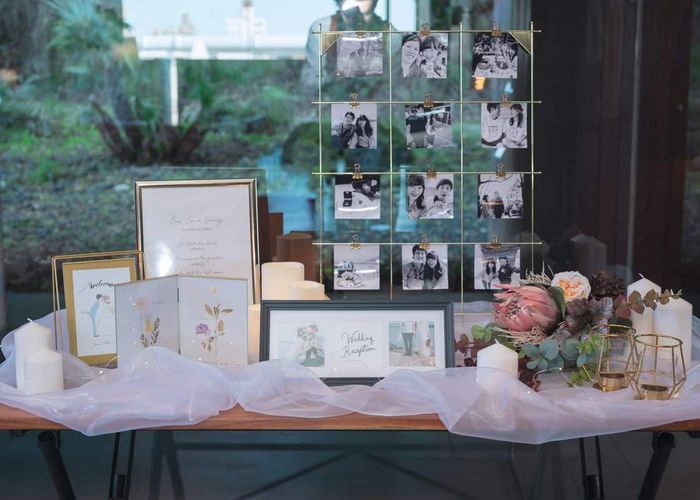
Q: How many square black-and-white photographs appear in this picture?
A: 12